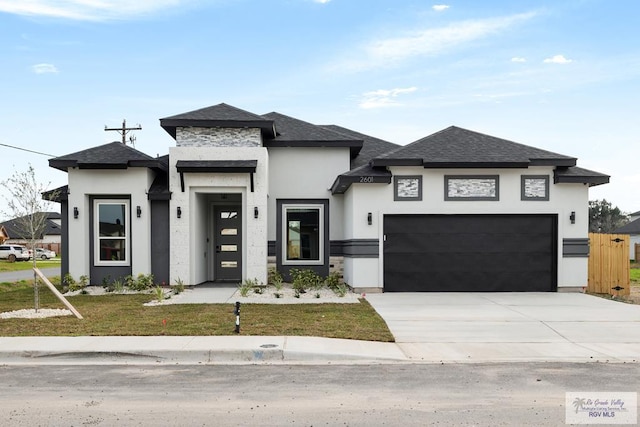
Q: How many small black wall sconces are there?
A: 6